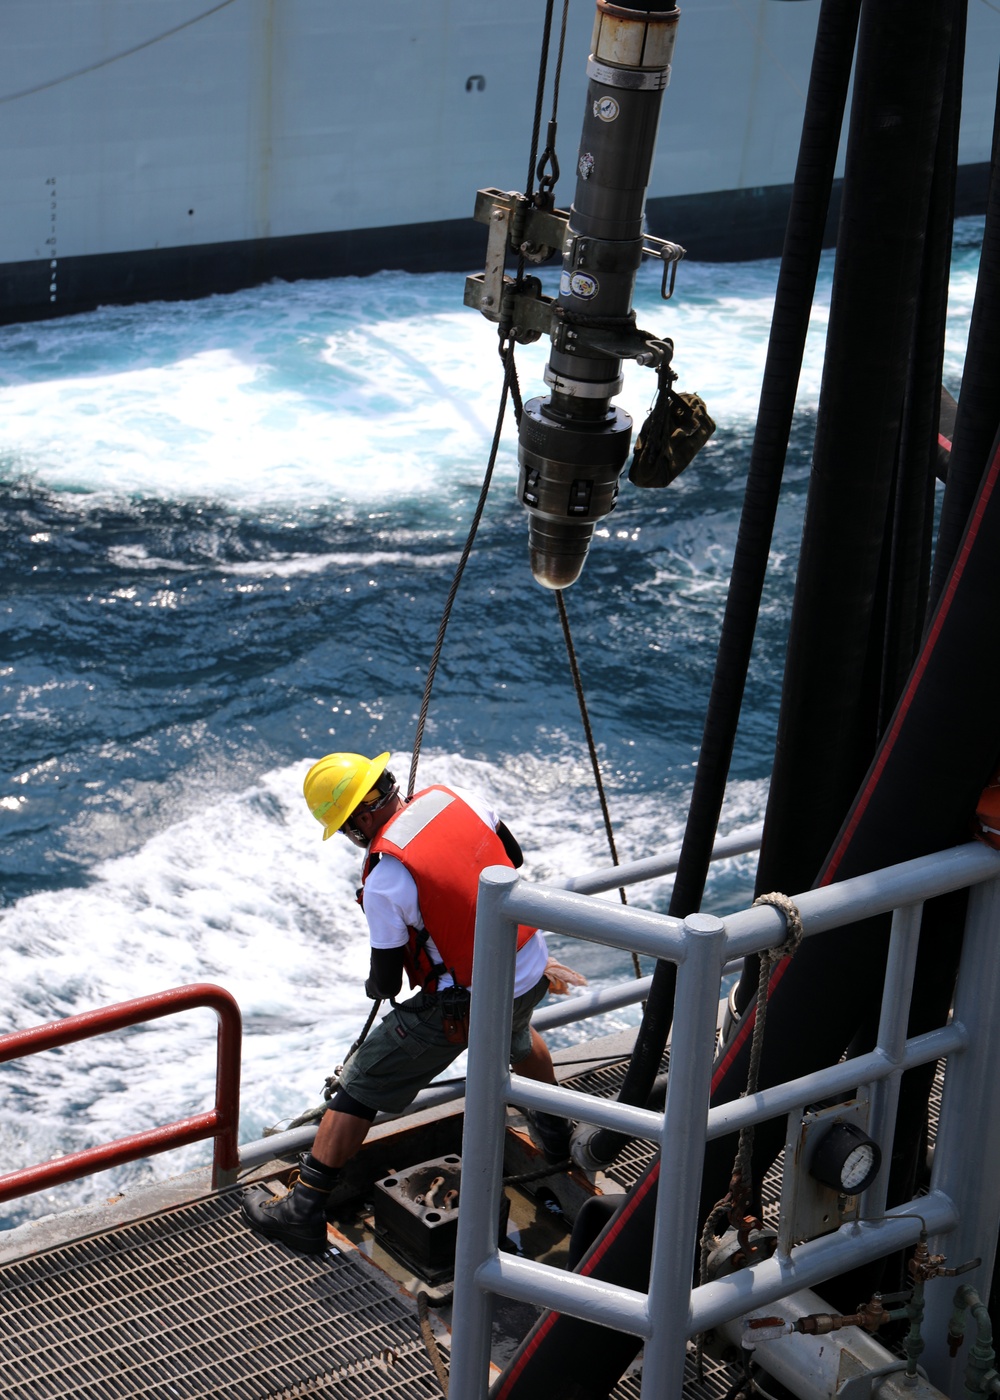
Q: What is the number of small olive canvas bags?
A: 1